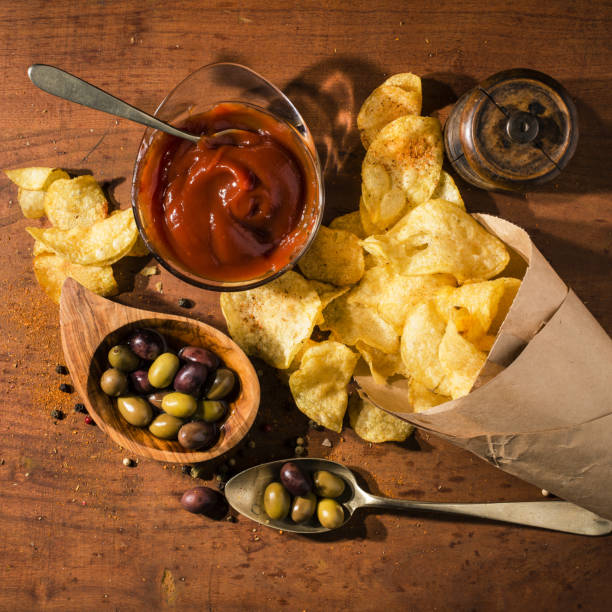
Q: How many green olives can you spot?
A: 12